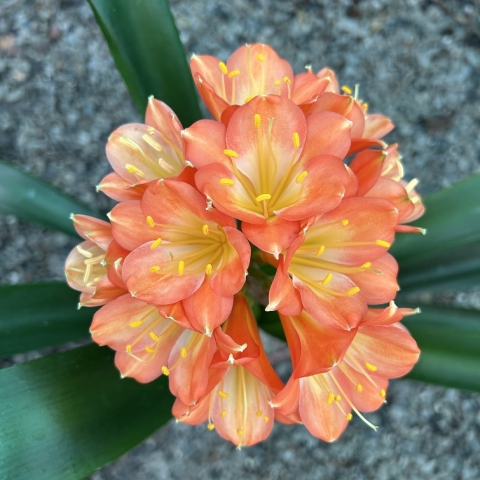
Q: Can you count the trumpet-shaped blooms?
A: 11